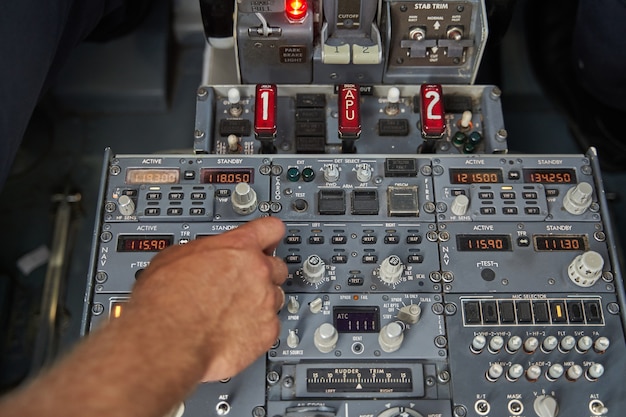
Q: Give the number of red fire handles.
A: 3